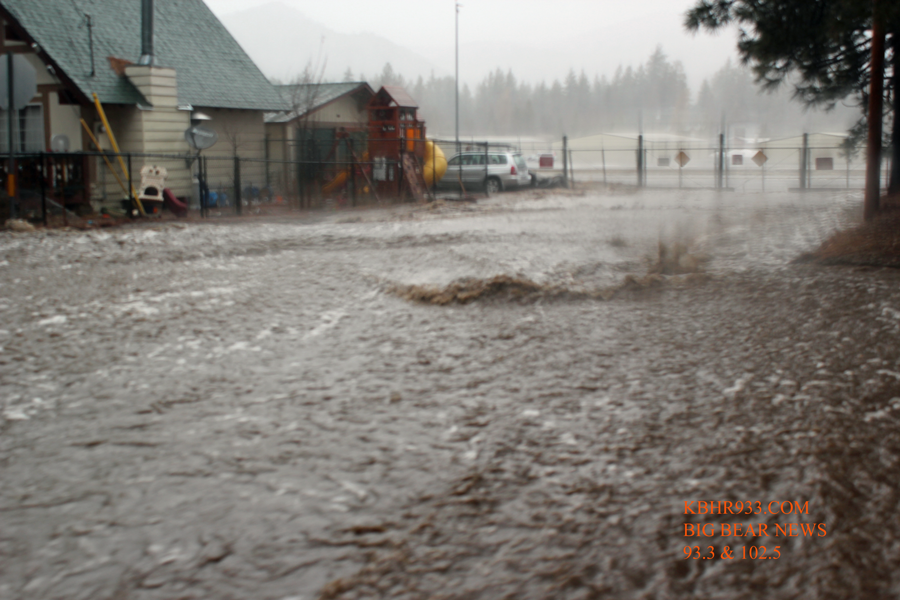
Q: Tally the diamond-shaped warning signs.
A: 2